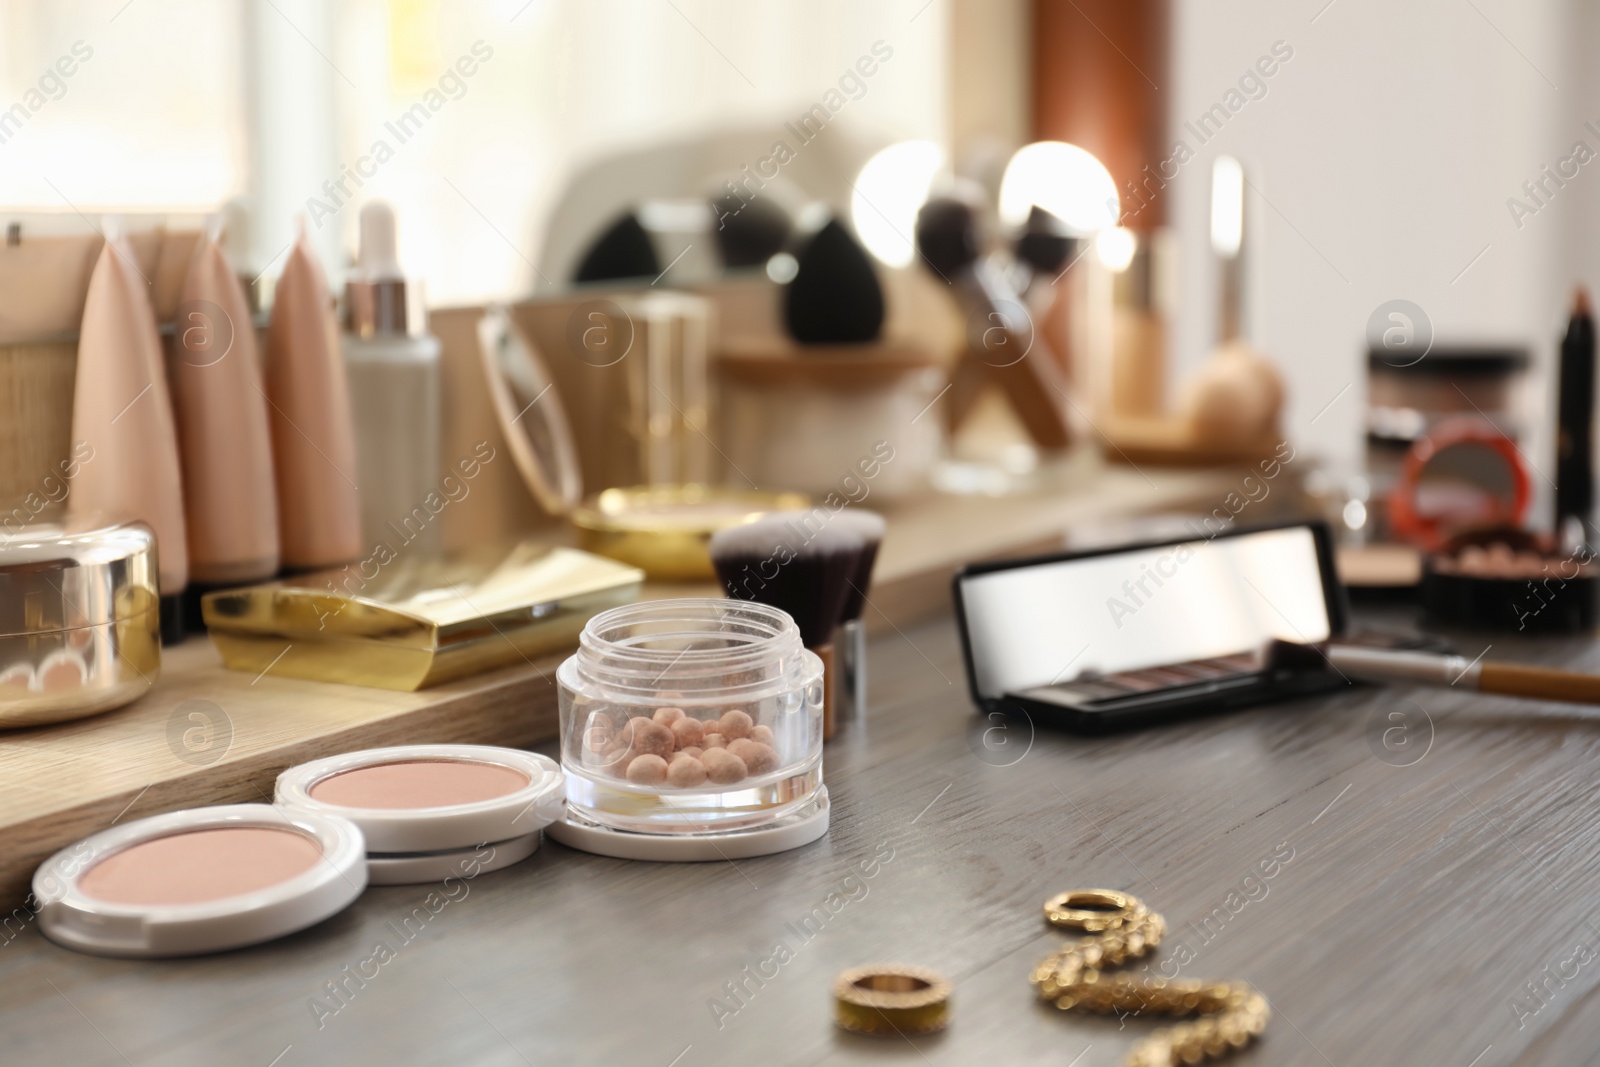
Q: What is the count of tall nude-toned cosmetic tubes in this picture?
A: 3